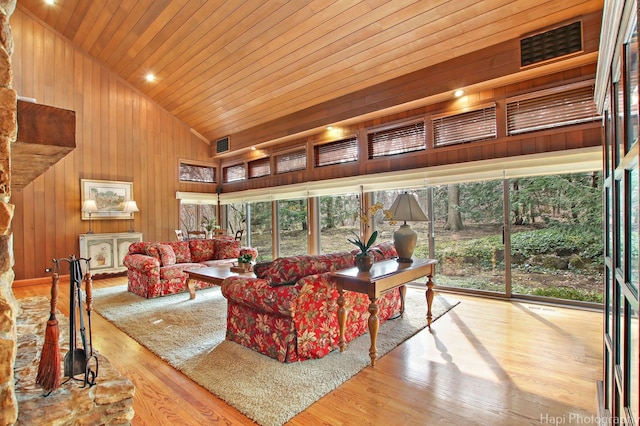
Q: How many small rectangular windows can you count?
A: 8